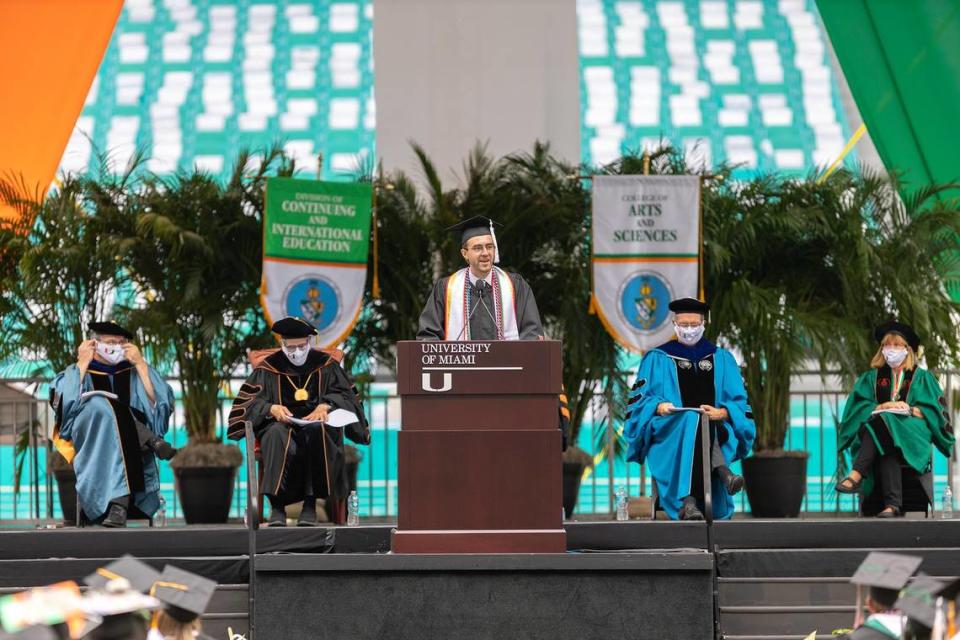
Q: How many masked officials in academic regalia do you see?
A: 4